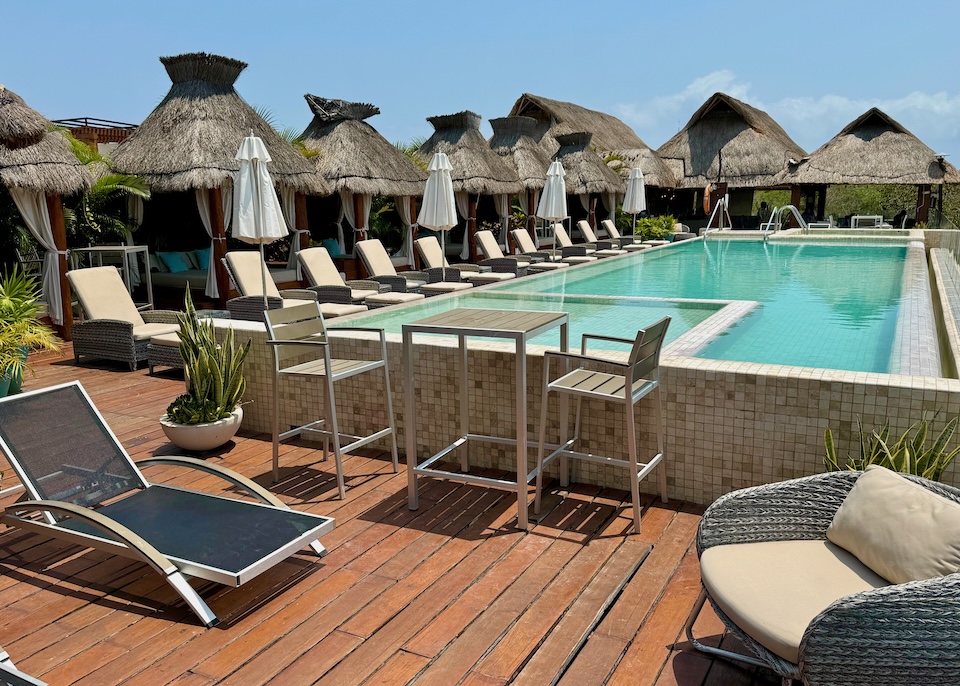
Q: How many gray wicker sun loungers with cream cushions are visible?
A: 10